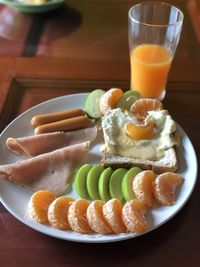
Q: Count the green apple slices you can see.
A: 7